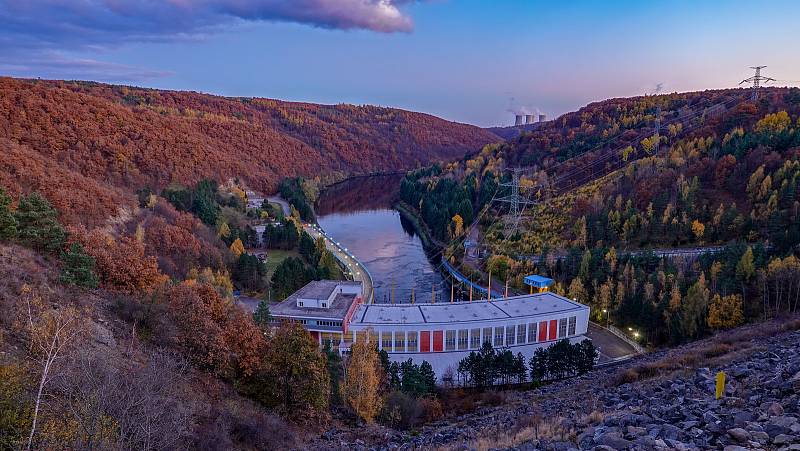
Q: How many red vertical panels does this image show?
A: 4